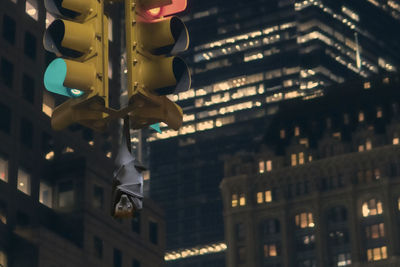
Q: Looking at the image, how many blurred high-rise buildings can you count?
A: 3